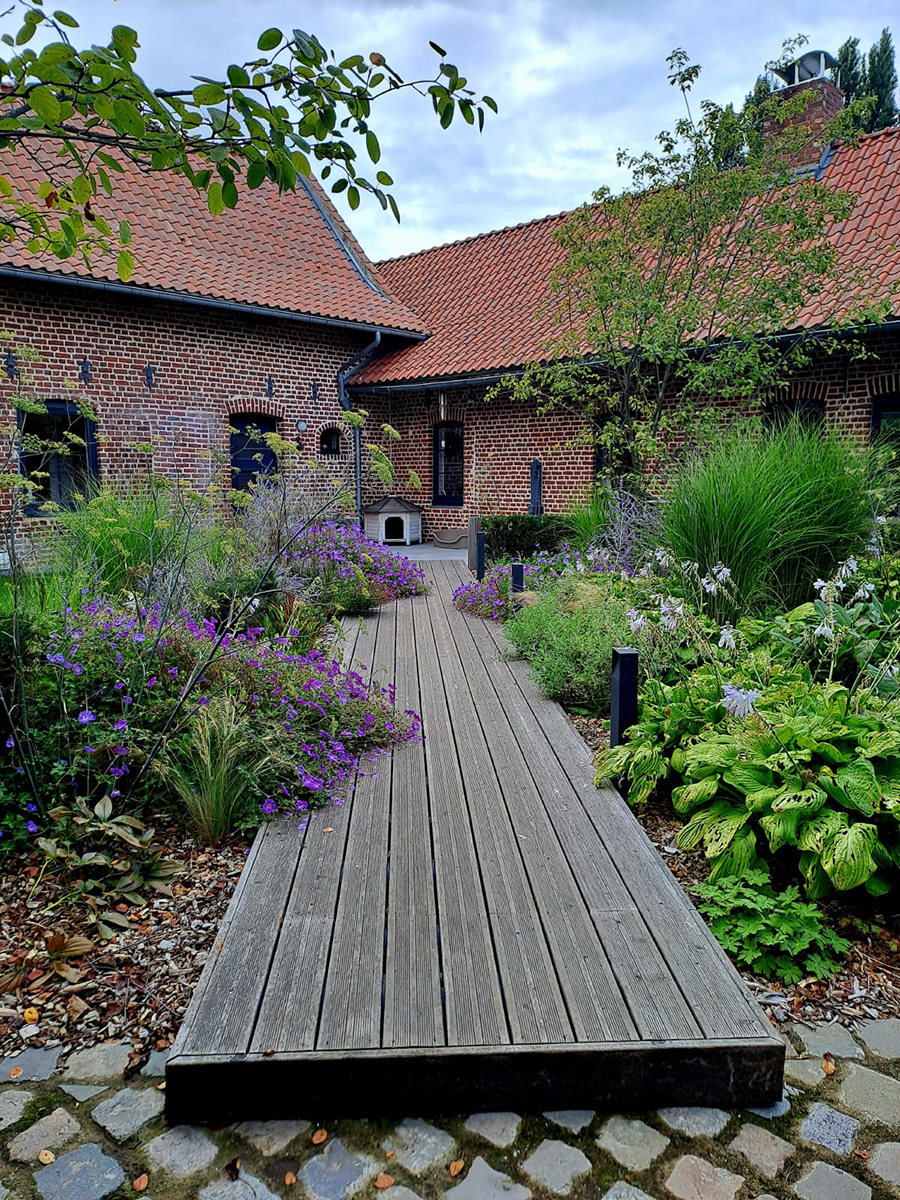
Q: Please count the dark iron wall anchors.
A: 5